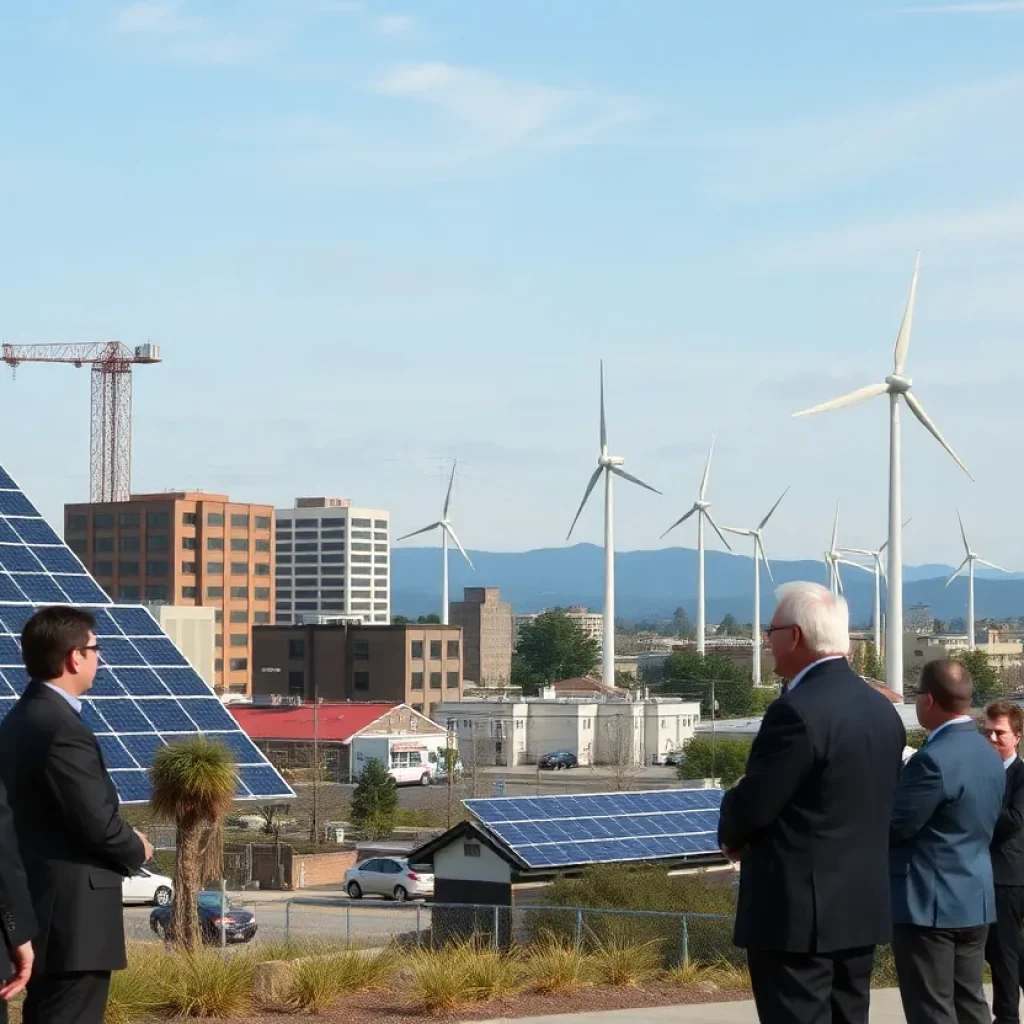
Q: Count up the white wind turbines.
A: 8